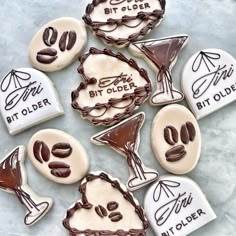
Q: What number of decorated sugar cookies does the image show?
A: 12